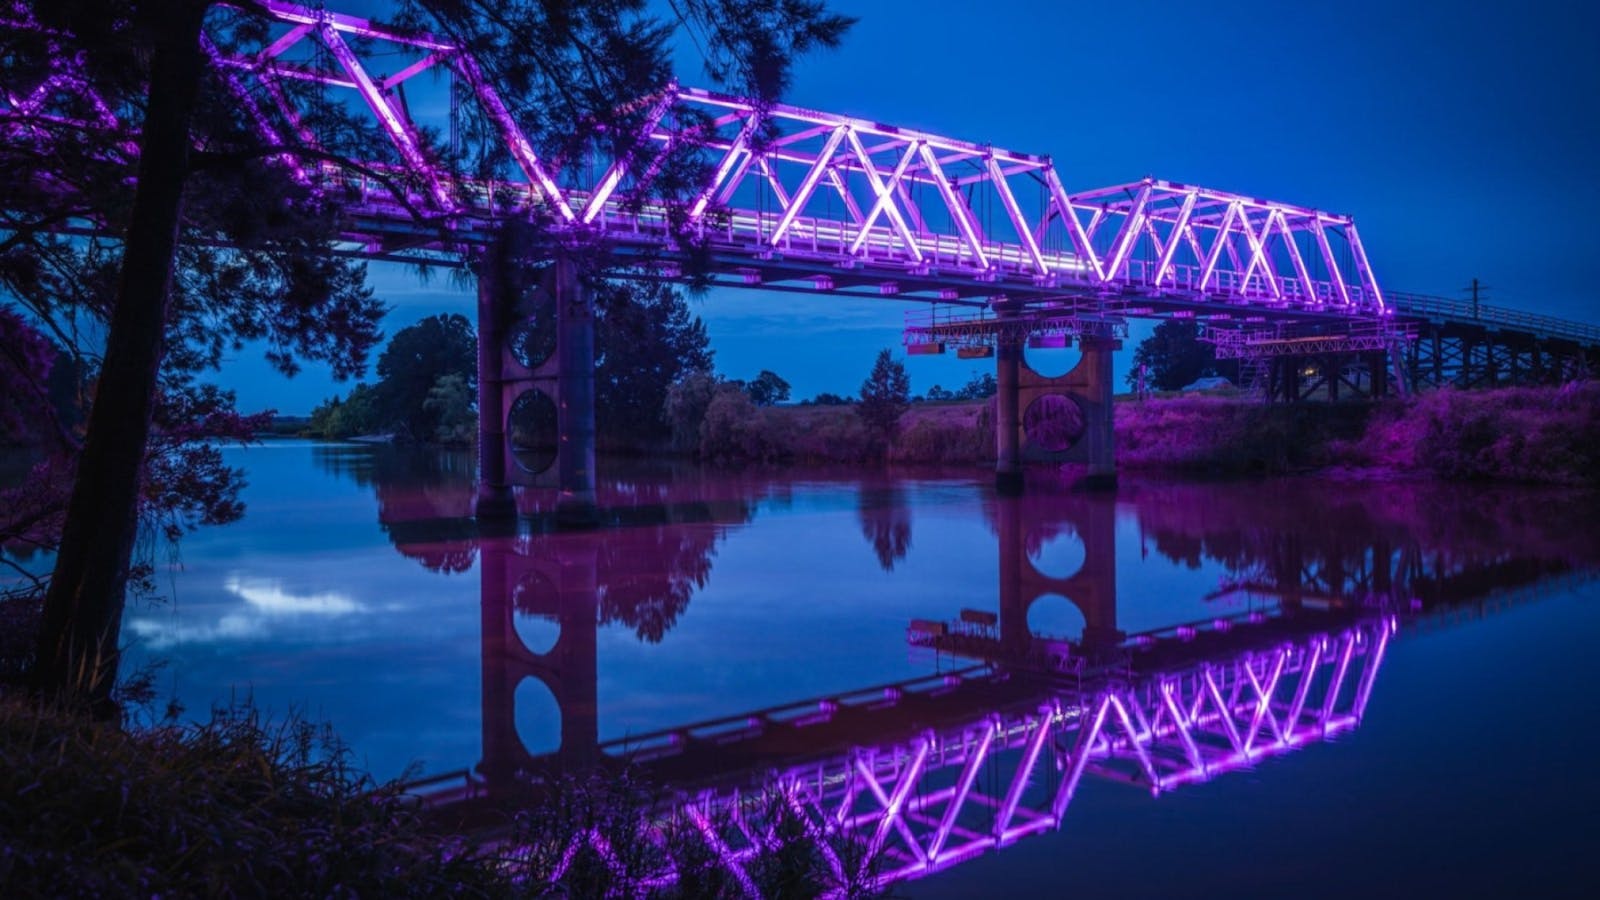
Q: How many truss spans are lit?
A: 3